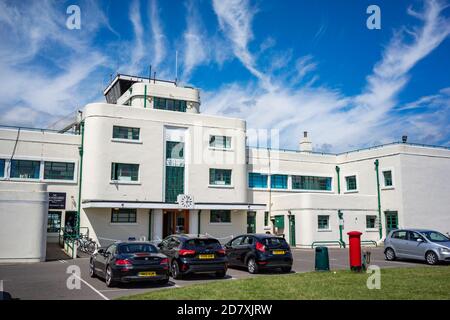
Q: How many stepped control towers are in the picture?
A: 1